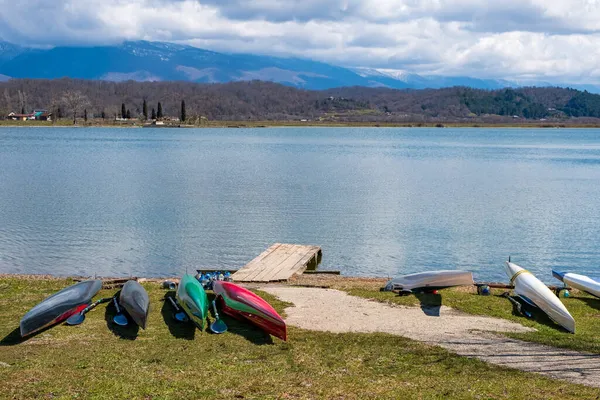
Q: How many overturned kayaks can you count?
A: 7